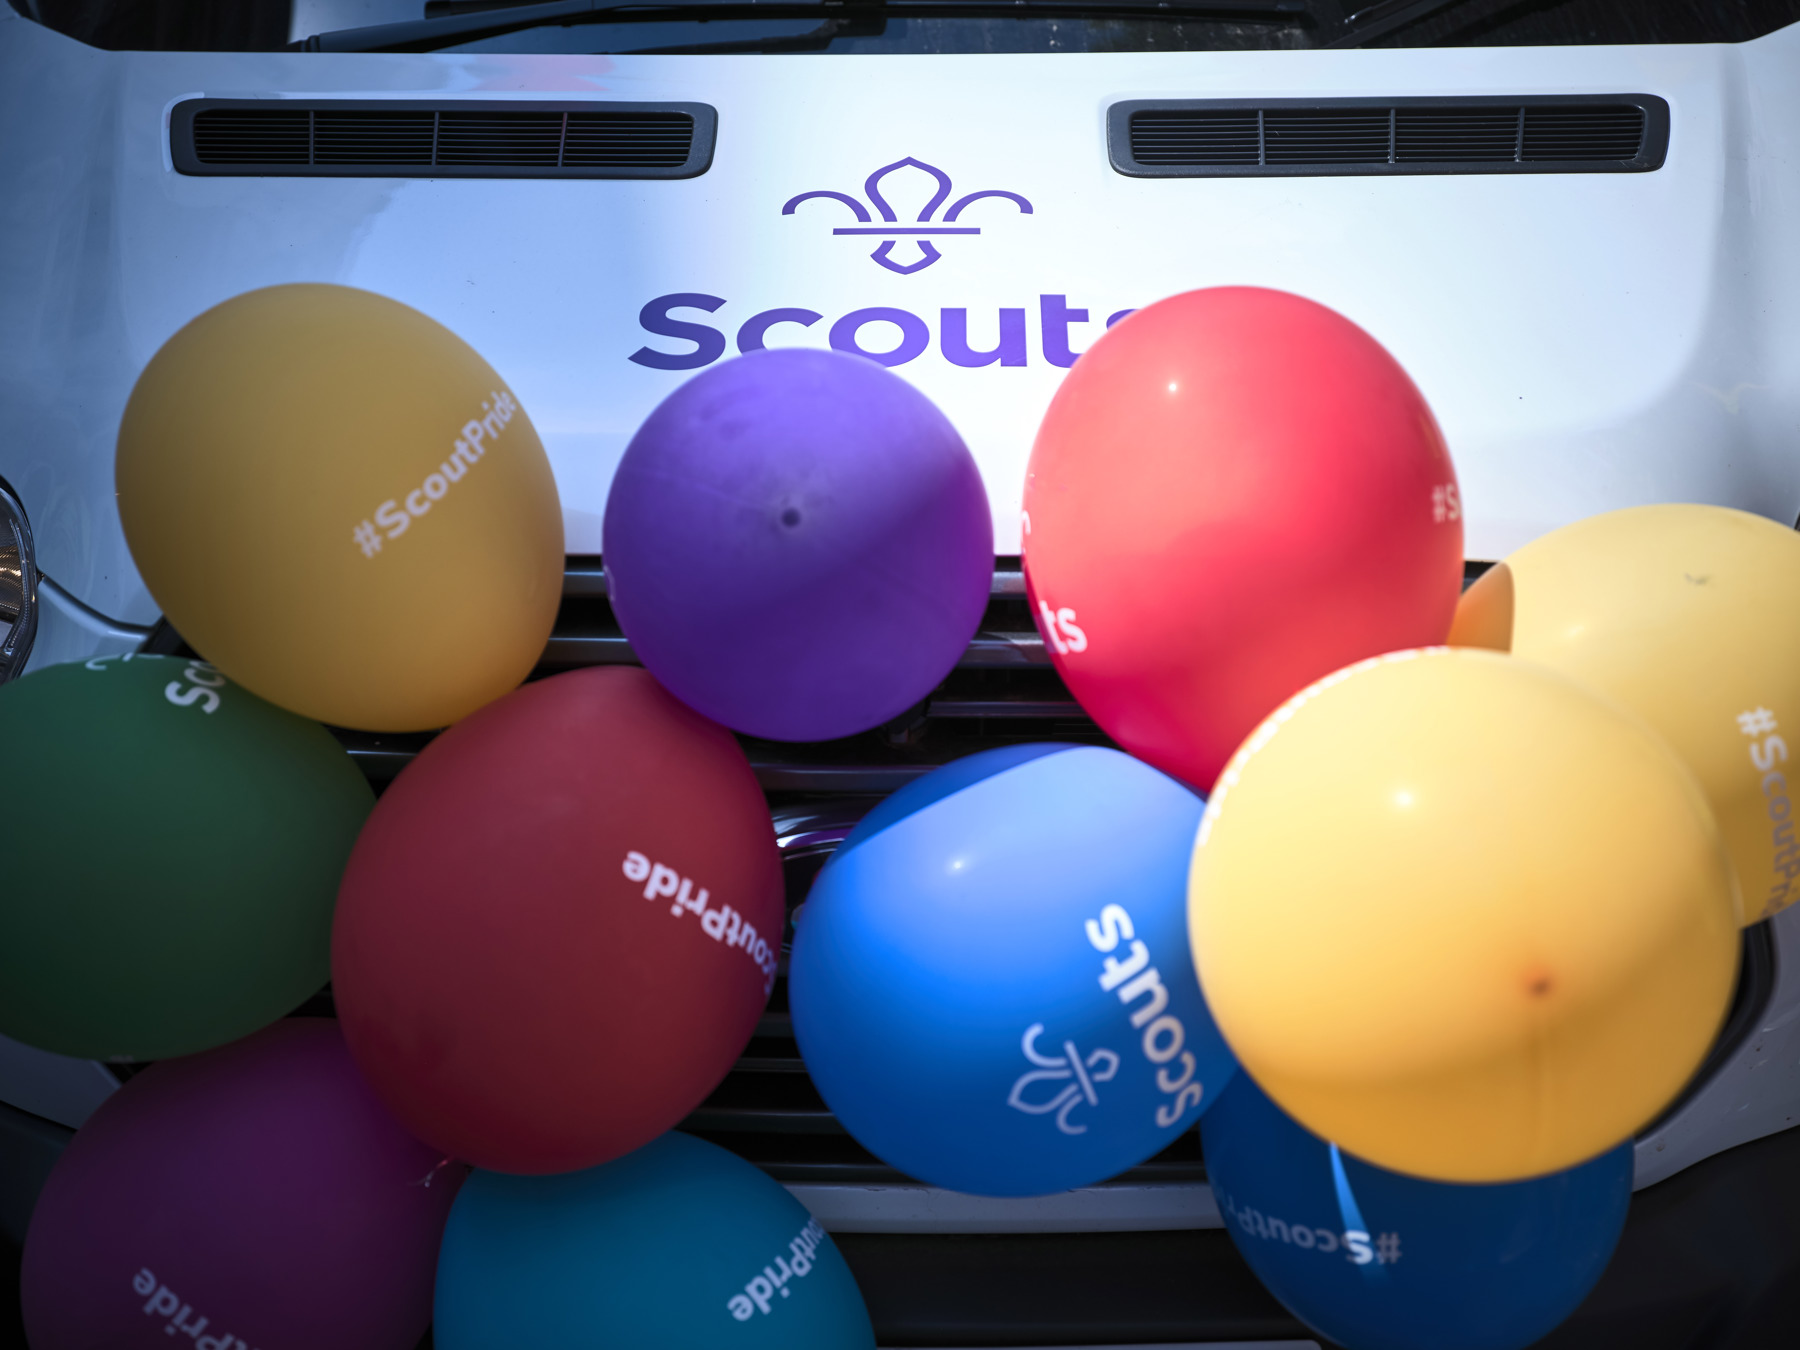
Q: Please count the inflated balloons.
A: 11